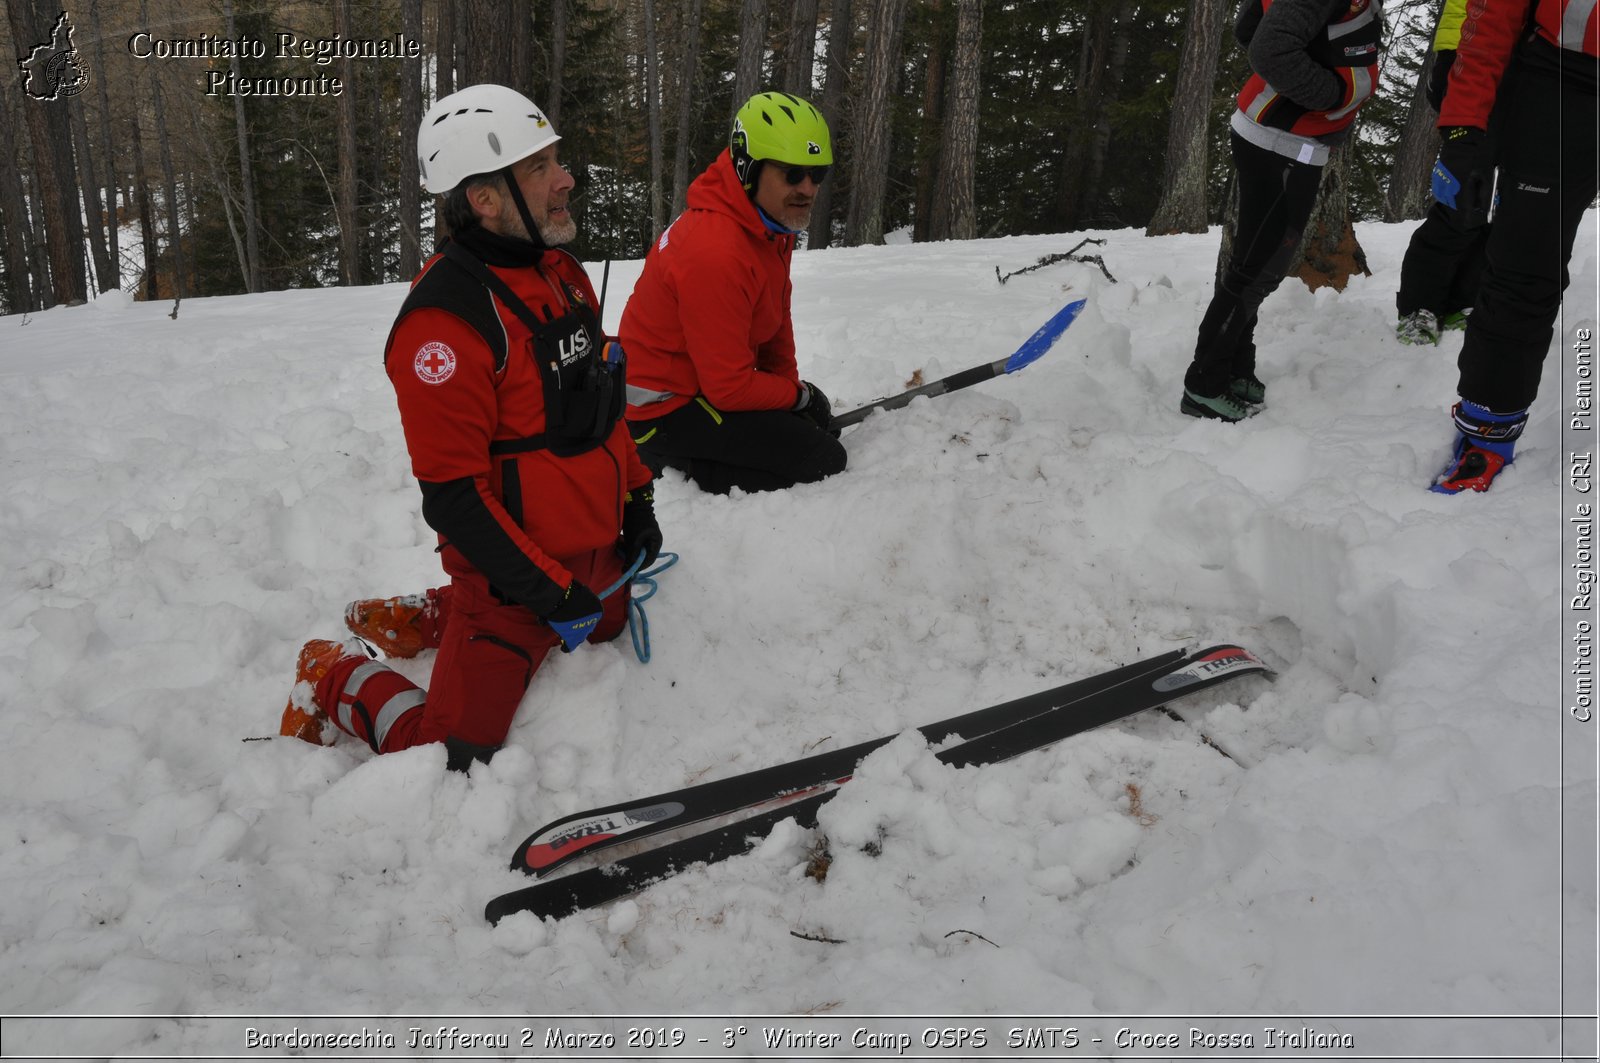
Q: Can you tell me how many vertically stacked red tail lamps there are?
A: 0